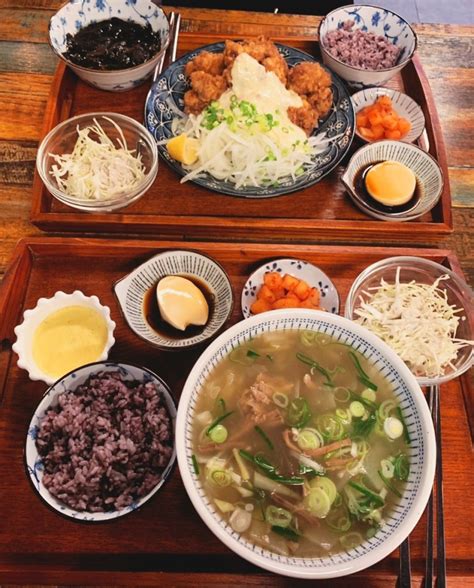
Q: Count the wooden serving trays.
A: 2